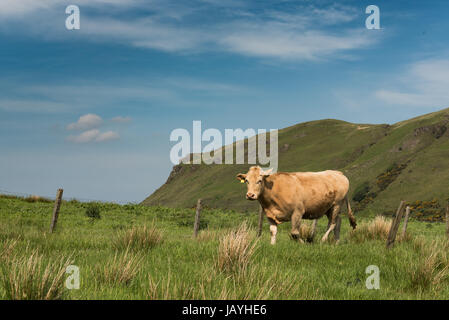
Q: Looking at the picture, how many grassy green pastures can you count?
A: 1